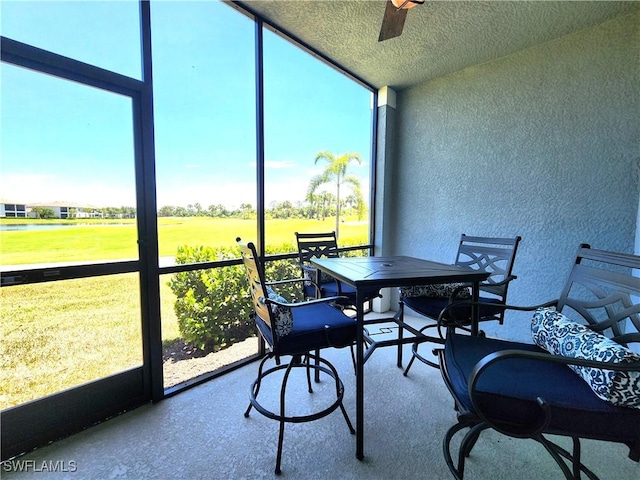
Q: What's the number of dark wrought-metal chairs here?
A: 4